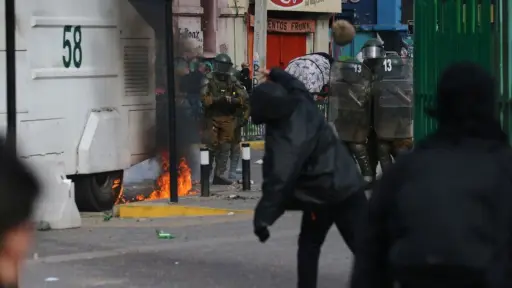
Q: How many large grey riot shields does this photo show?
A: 2